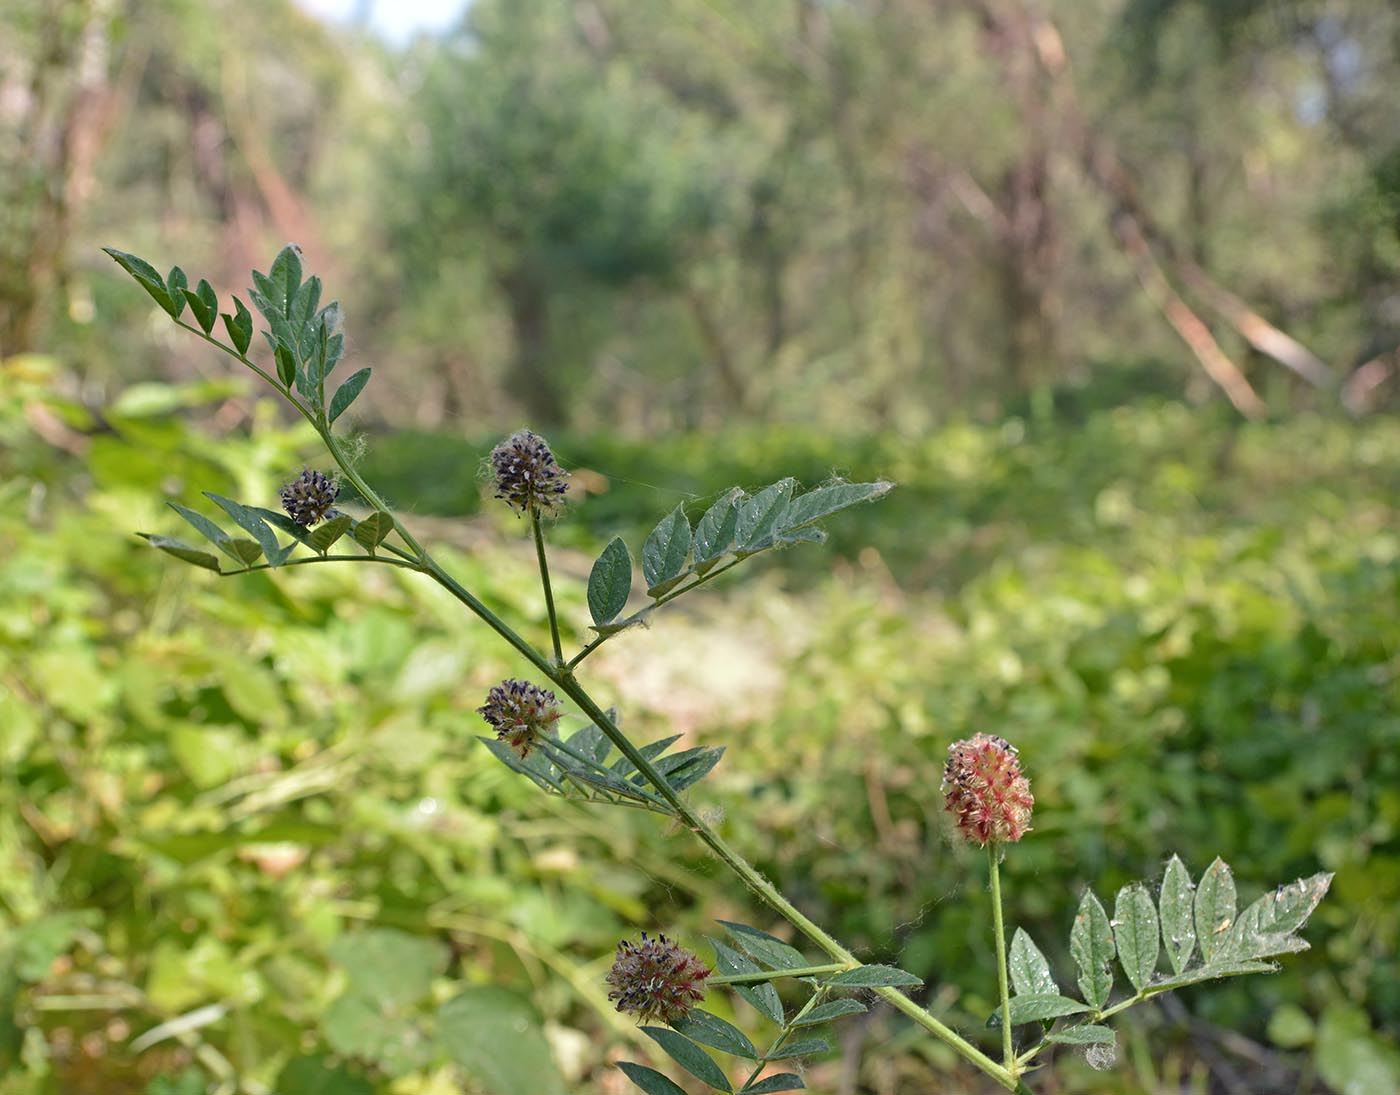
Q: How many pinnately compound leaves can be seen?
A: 7